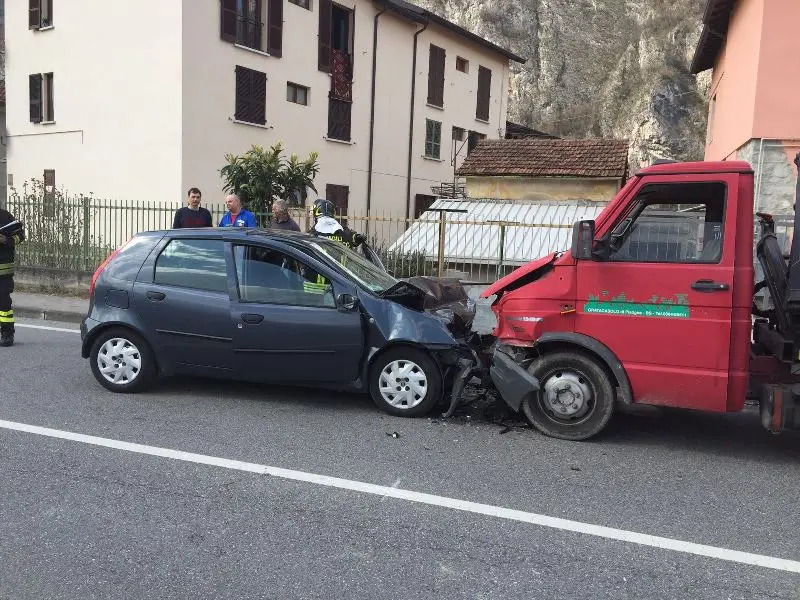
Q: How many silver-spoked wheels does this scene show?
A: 2